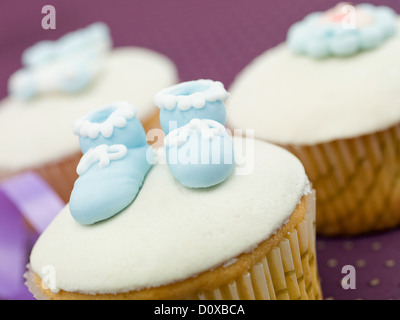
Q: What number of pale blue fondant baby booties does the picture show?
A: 2